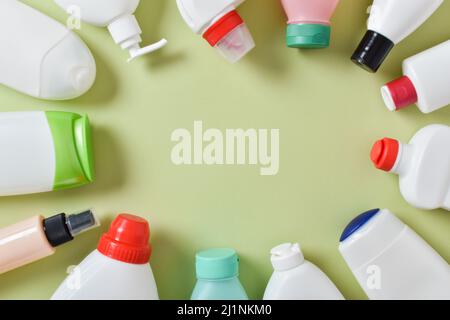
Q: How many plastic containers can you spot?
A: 13